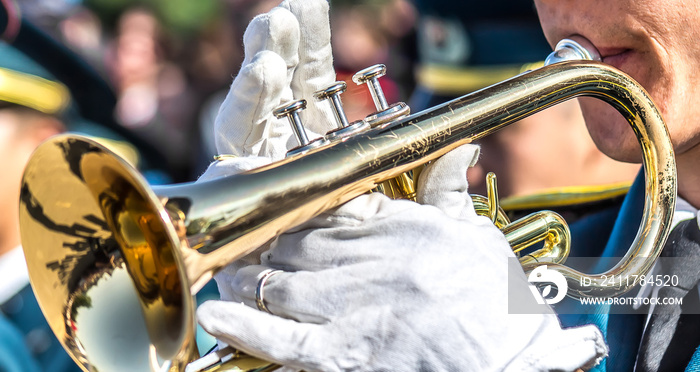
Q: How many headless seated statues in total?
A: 0